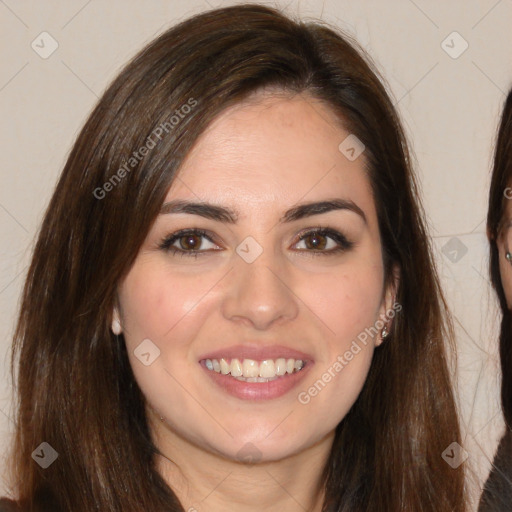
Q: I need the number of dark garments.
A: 1